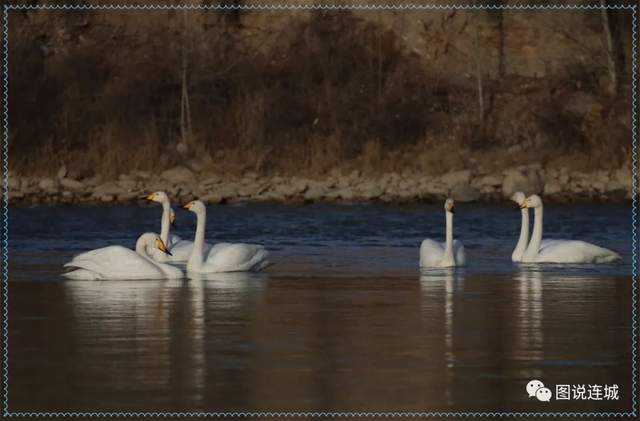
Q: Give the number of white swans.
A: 7